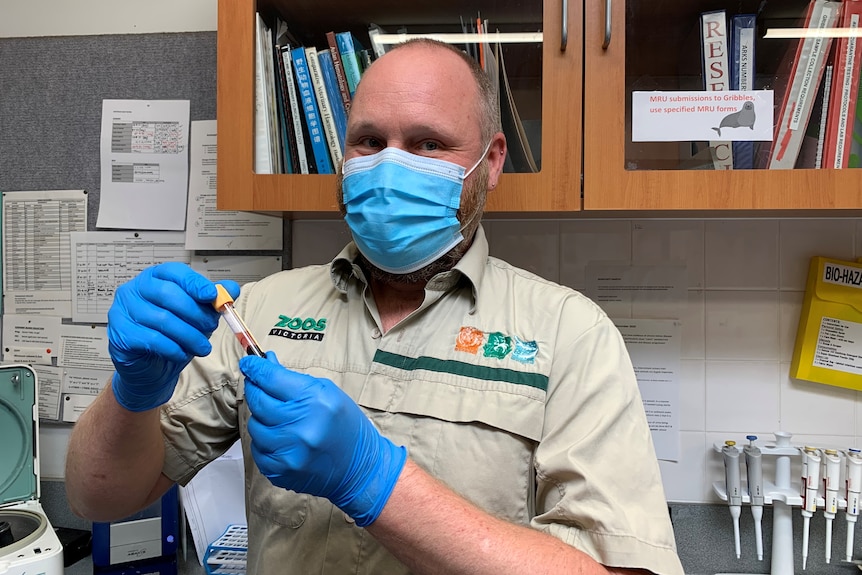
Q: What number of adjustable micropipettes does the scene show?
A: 5